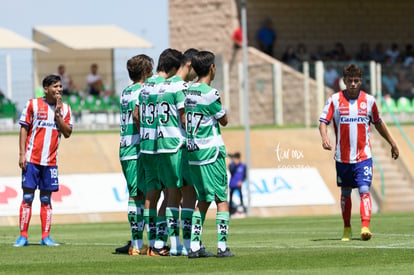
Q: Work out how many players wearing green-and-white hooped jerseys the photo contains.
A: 4